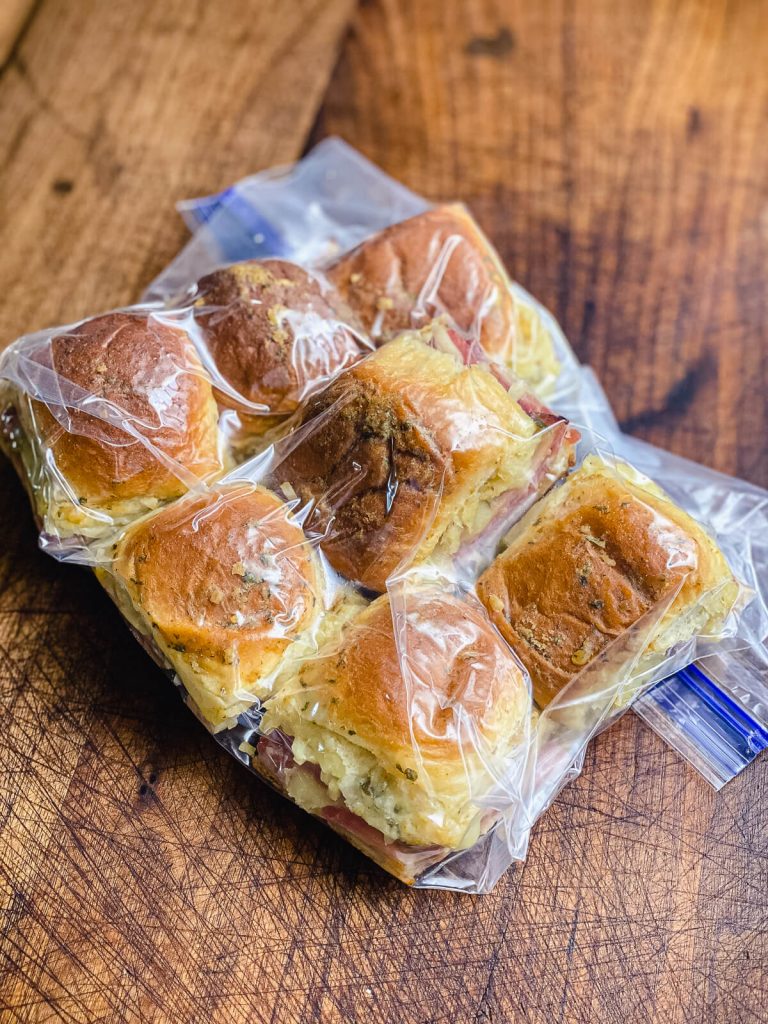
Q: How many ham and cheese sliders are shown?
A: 7